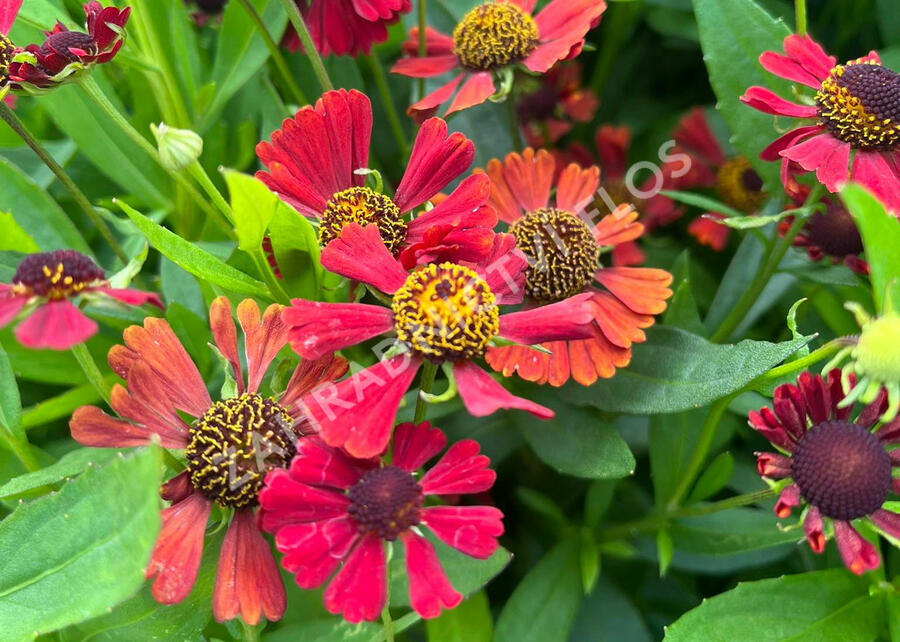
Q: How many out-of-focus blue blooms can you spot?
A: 0